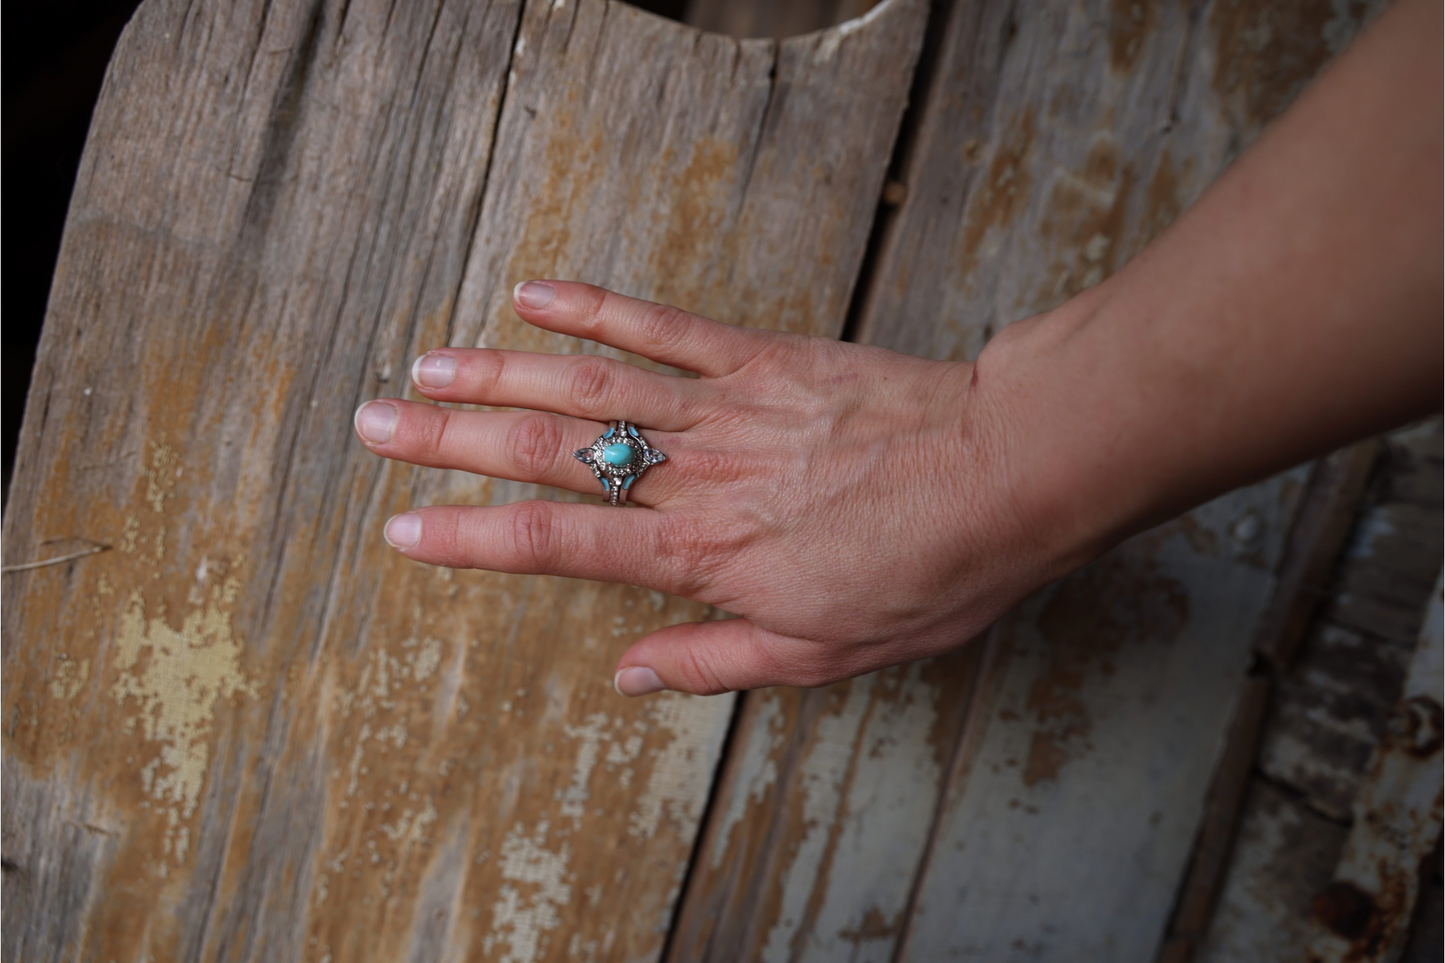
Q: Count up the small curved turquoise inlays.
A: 4